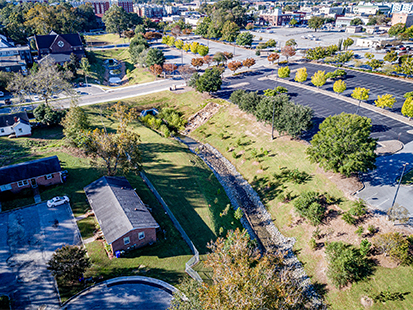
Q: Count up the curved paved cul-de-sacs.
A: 1